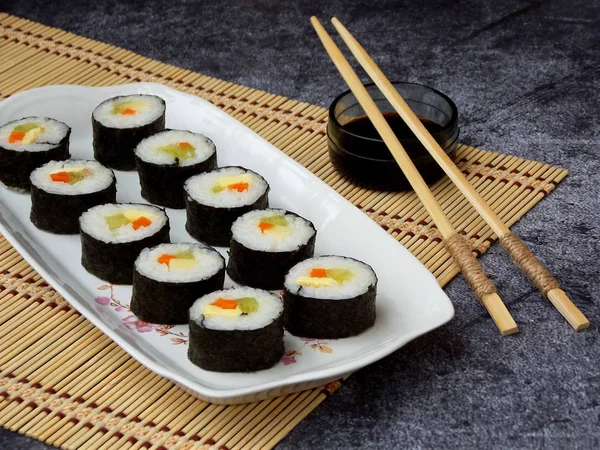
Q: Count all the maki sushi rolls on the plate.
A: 10